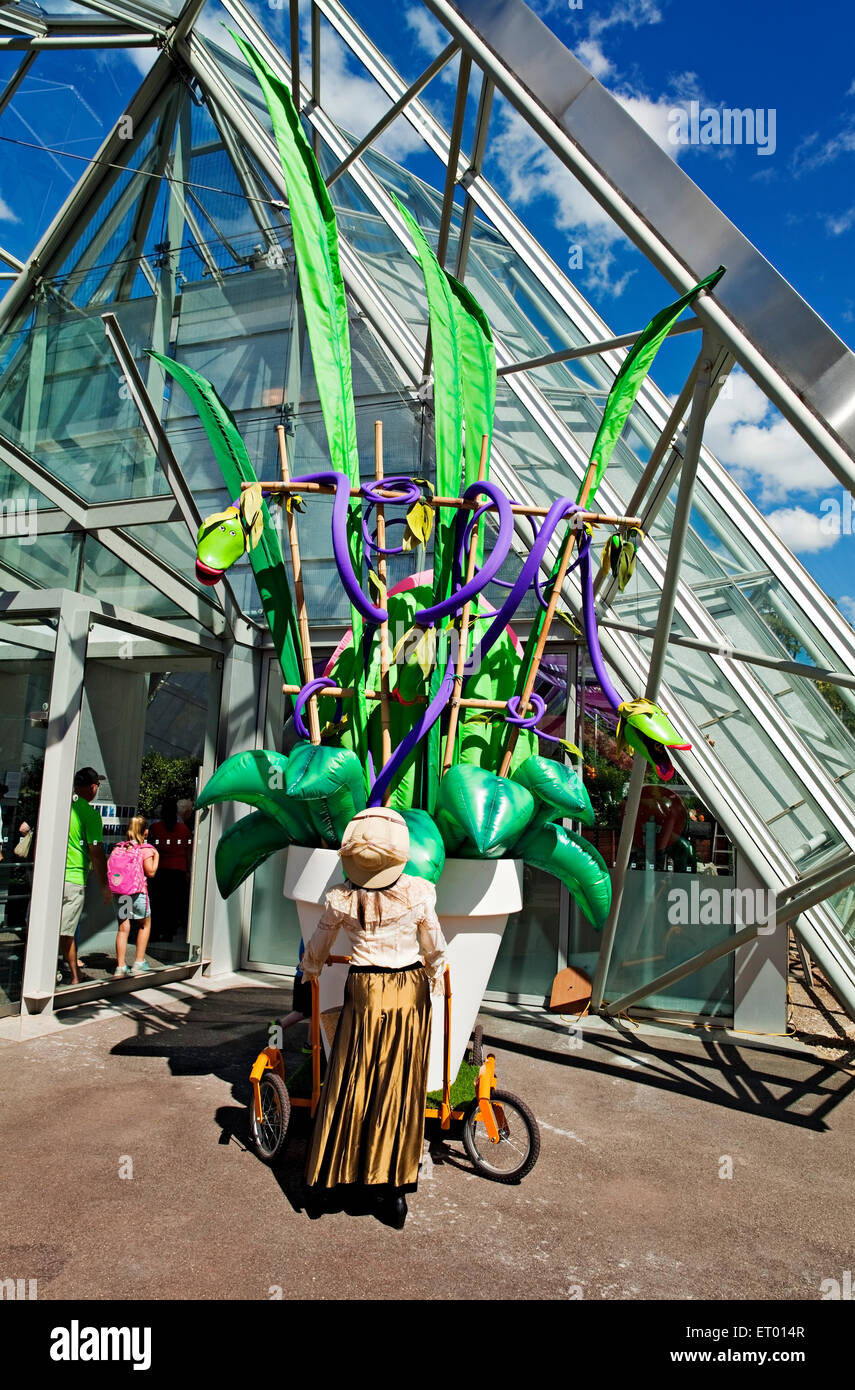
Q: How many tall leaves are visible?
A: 5